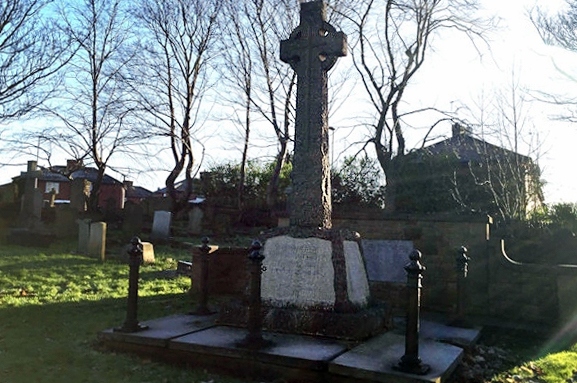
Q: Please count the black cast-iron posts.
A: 5